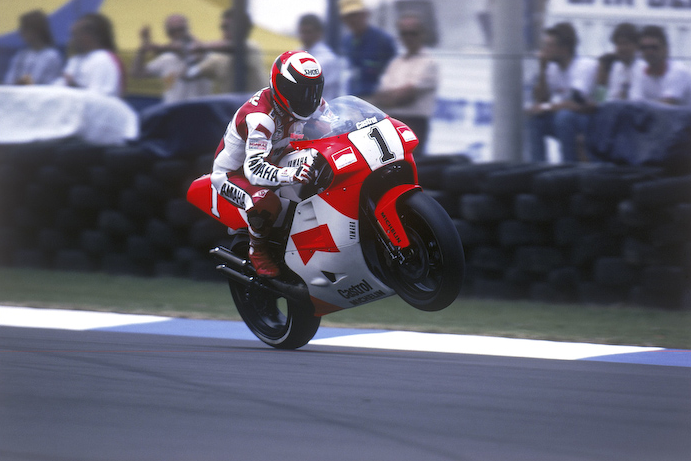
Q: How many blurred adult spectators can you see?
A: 10